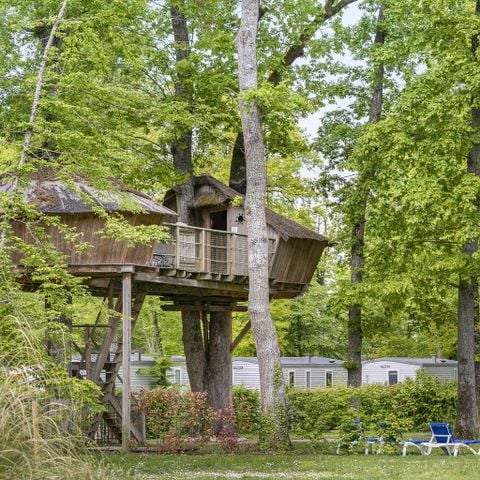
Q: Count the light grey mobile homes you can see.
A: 3